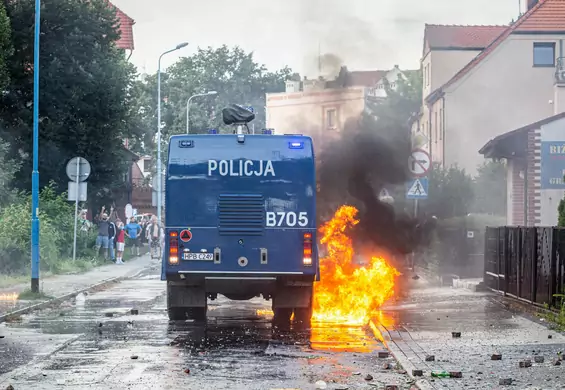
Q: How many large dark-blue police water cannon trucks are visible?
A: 1